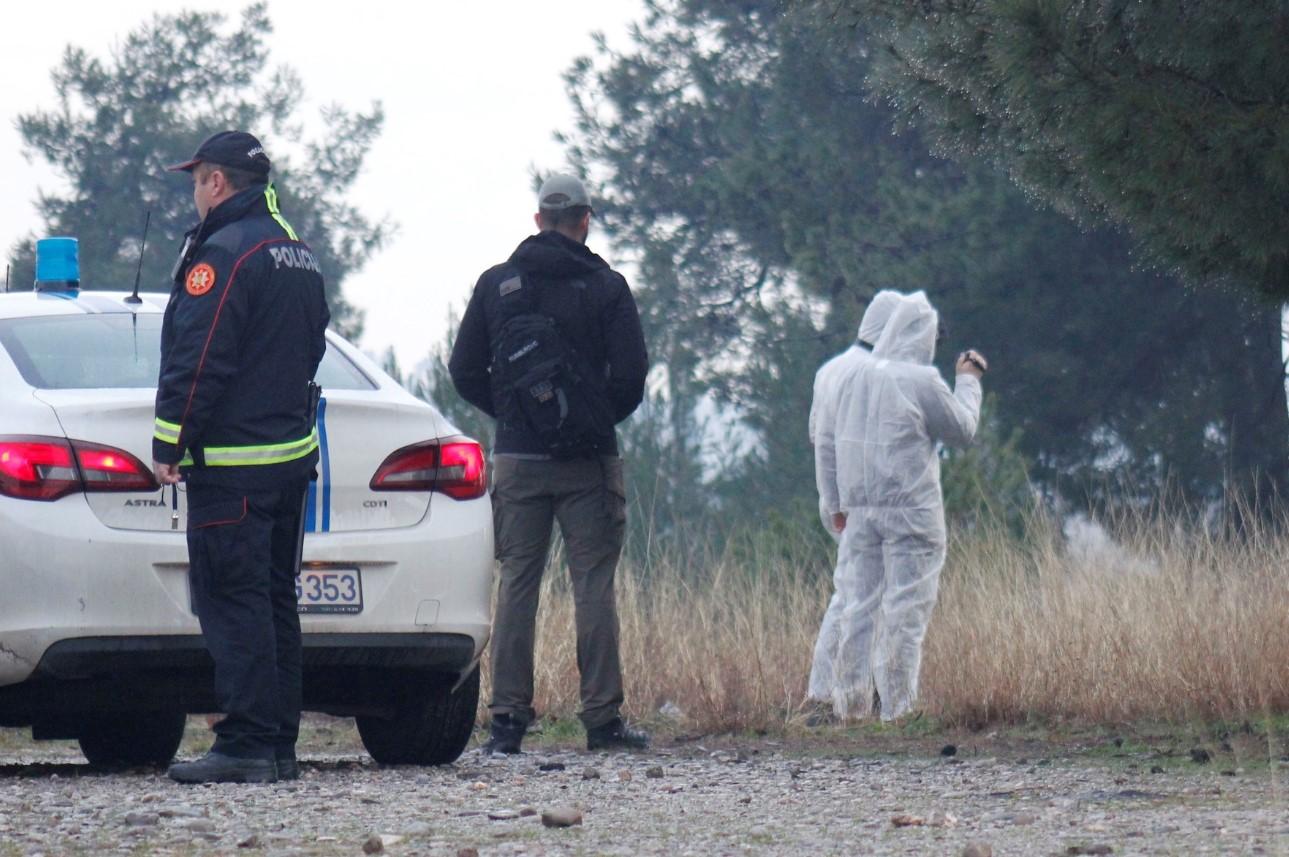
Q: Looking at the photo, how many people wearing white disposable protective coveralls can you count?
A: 2